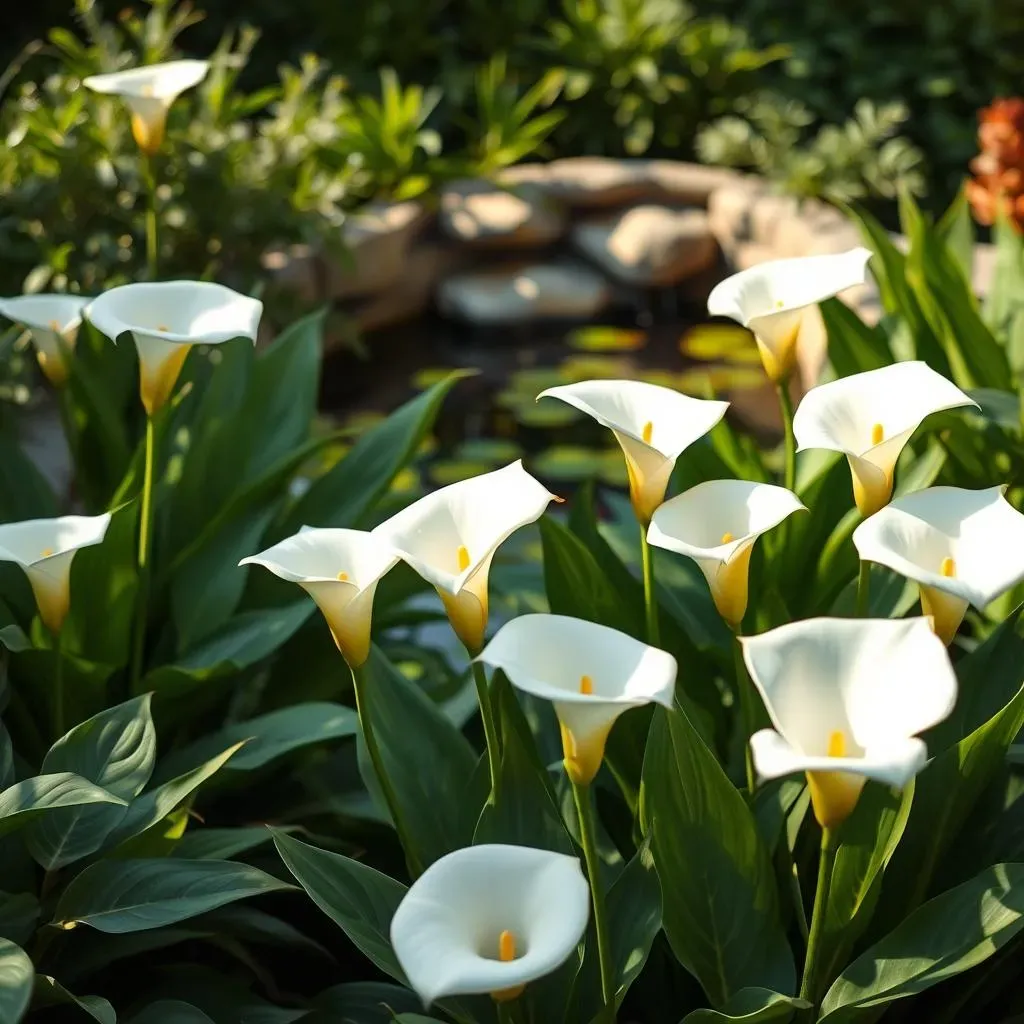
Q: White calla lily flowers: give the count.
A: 14